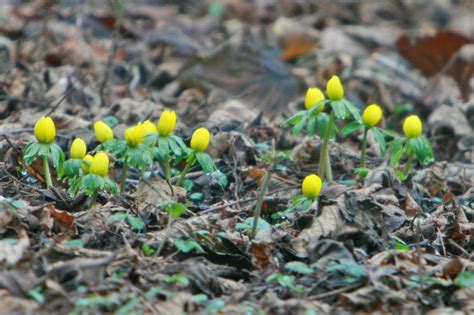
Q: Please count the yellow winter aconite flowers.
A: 14